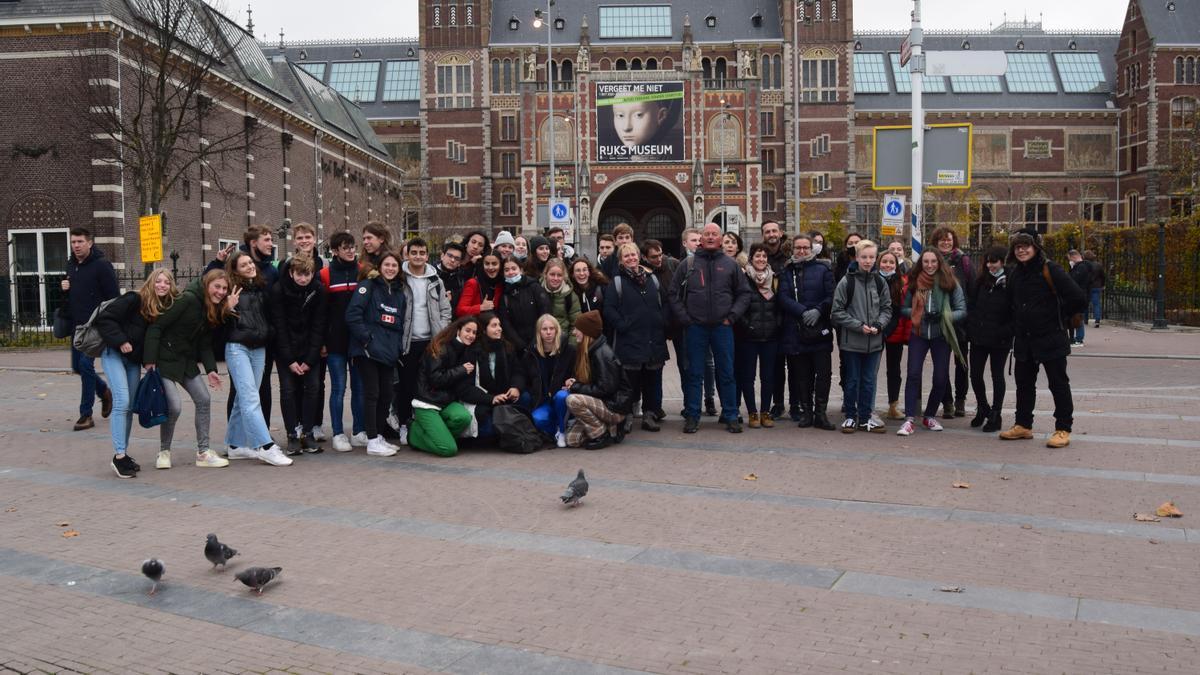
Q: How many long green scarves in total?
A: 1